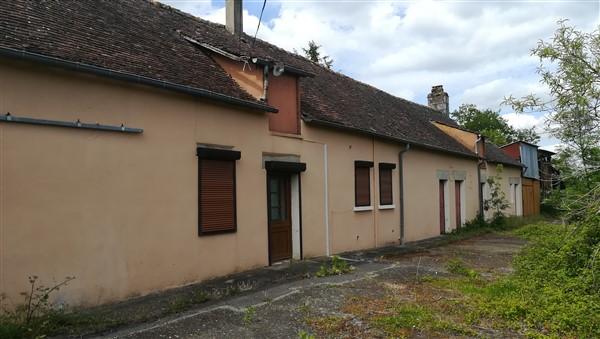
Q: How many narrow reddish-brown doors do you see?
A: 2